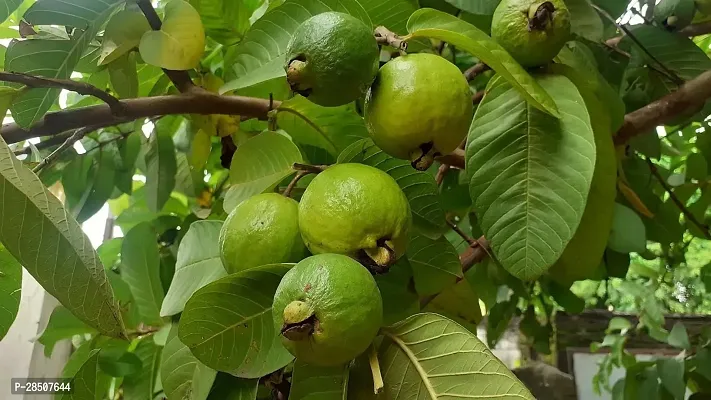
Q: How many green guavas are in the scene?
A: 6